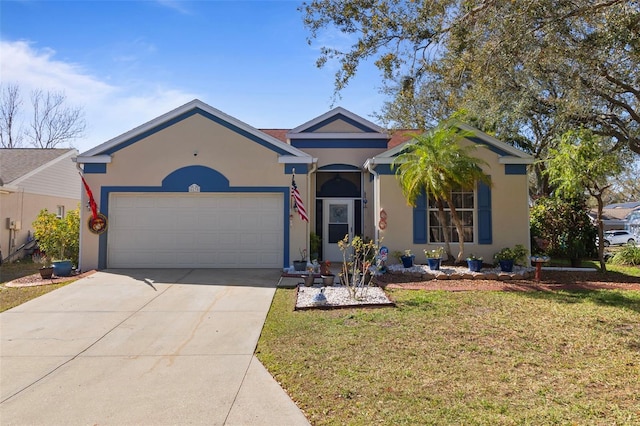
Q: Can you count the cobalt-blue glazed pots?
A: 4